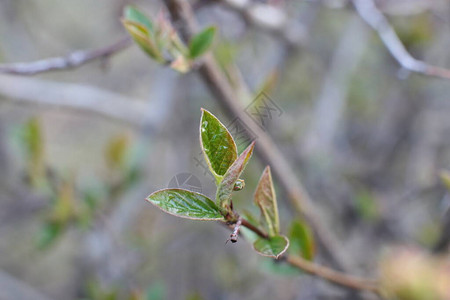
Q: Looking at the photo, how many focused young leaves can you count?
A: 5